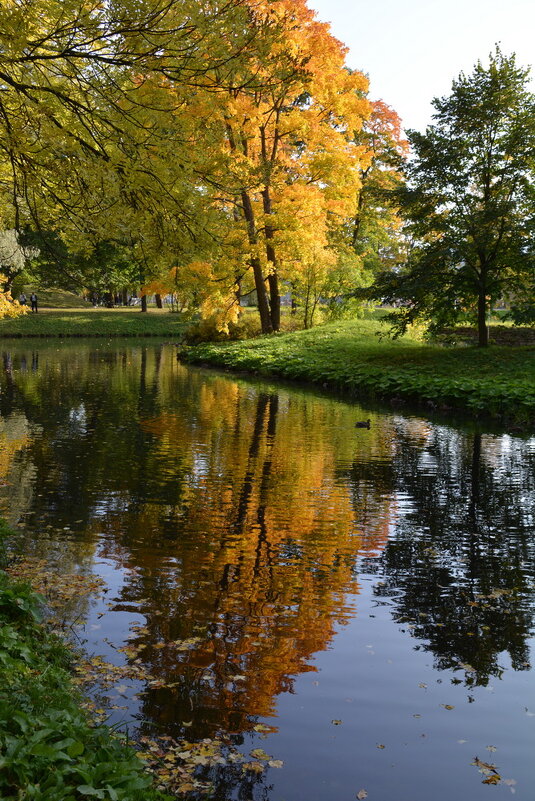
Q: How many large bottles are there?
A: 0